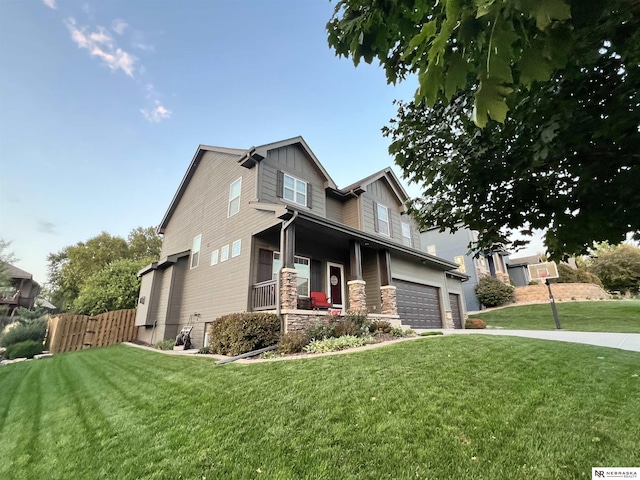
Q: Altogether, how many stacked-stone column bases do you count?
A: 3